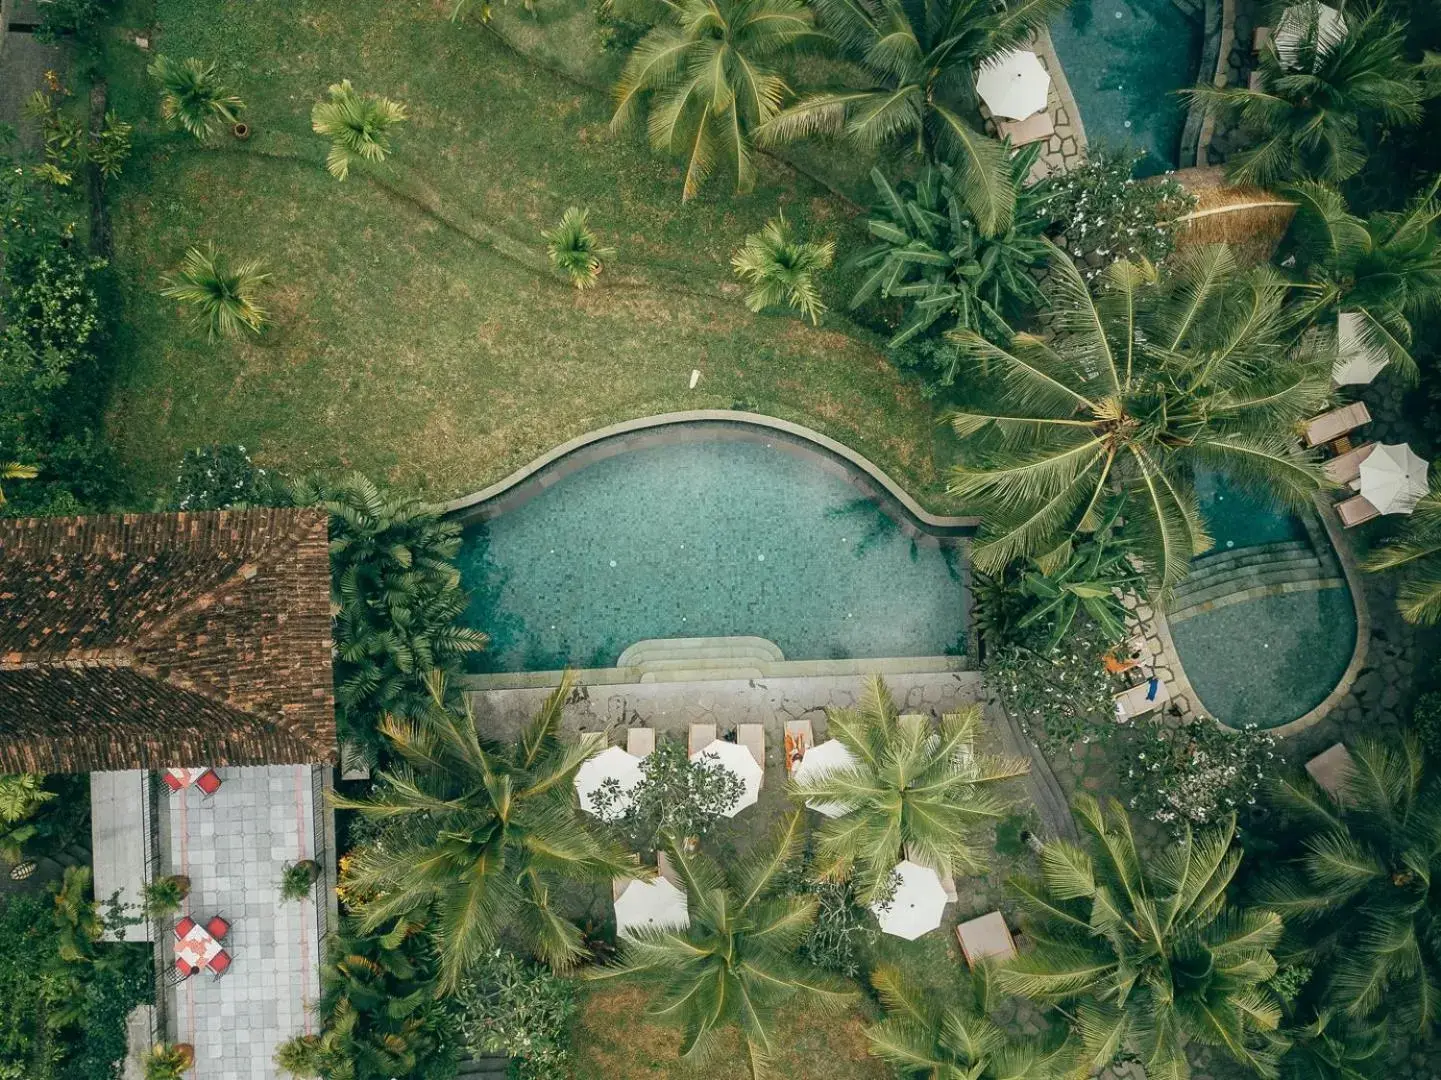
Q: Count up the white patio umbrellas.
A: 9